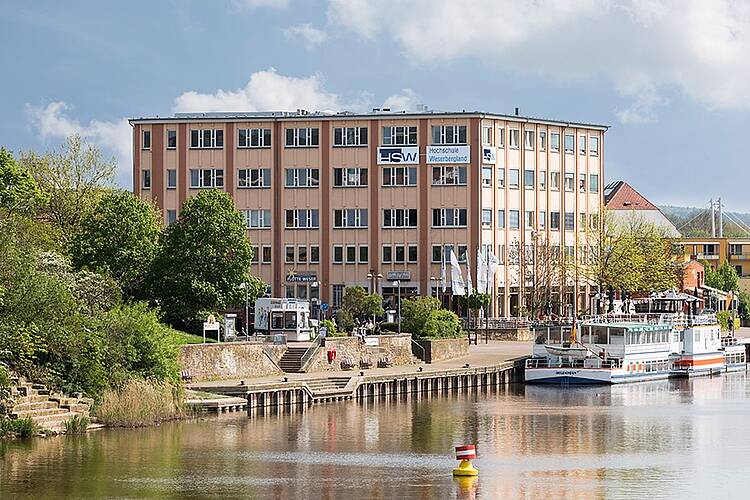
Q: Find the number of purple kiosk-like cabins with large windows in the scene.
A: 0